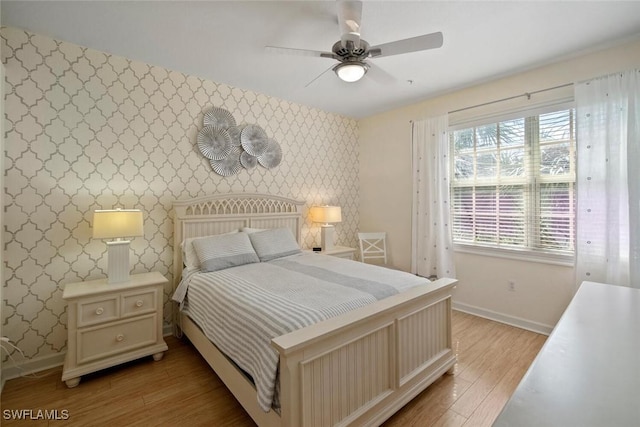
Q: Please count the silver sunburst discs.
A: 7